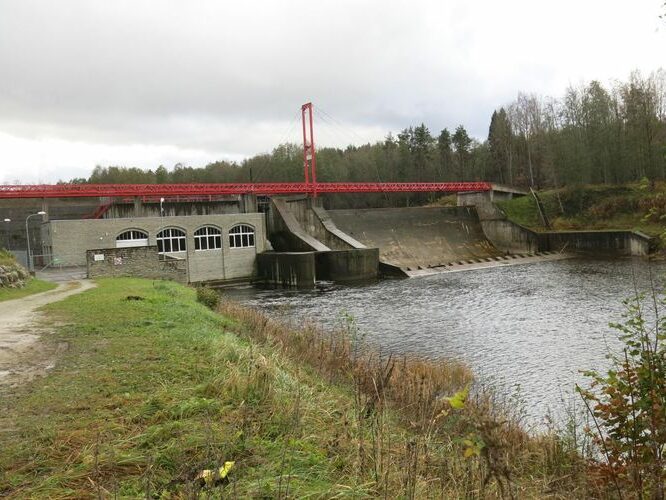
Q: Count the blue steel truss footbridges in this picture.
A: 0